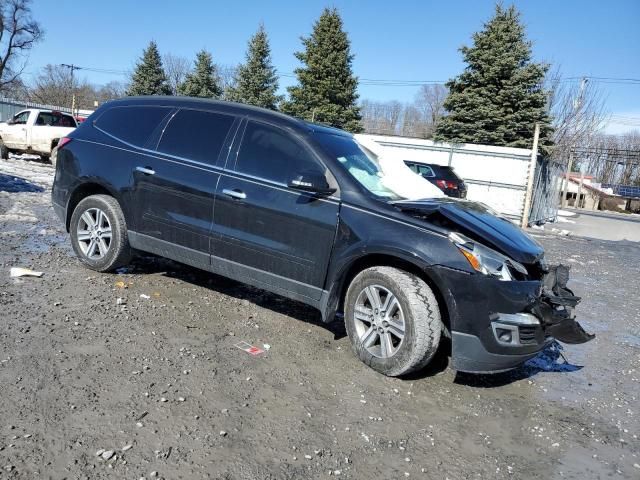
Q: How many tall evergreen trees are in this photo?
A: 5